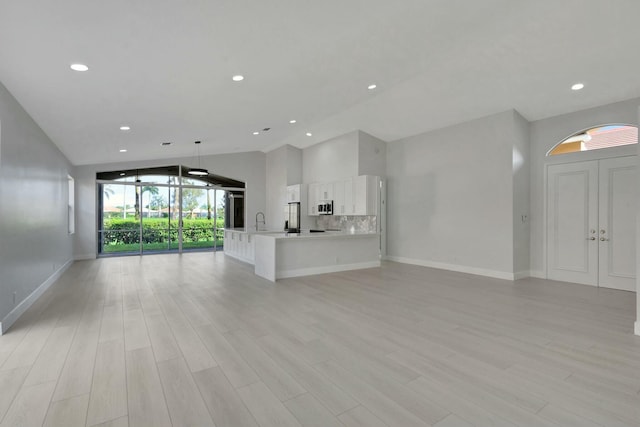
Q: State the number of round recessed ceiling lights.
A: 9